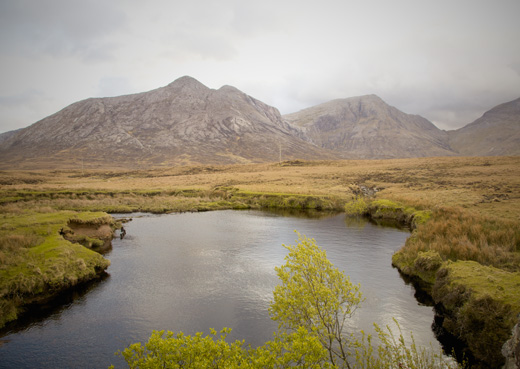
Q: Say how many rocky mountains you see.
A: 3